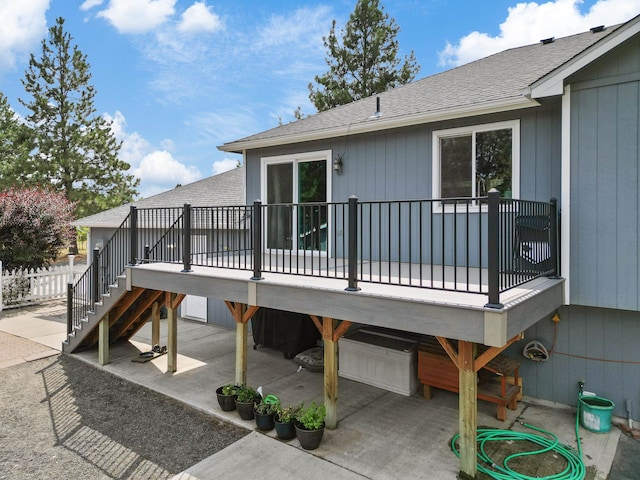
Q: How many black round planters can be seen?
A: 5